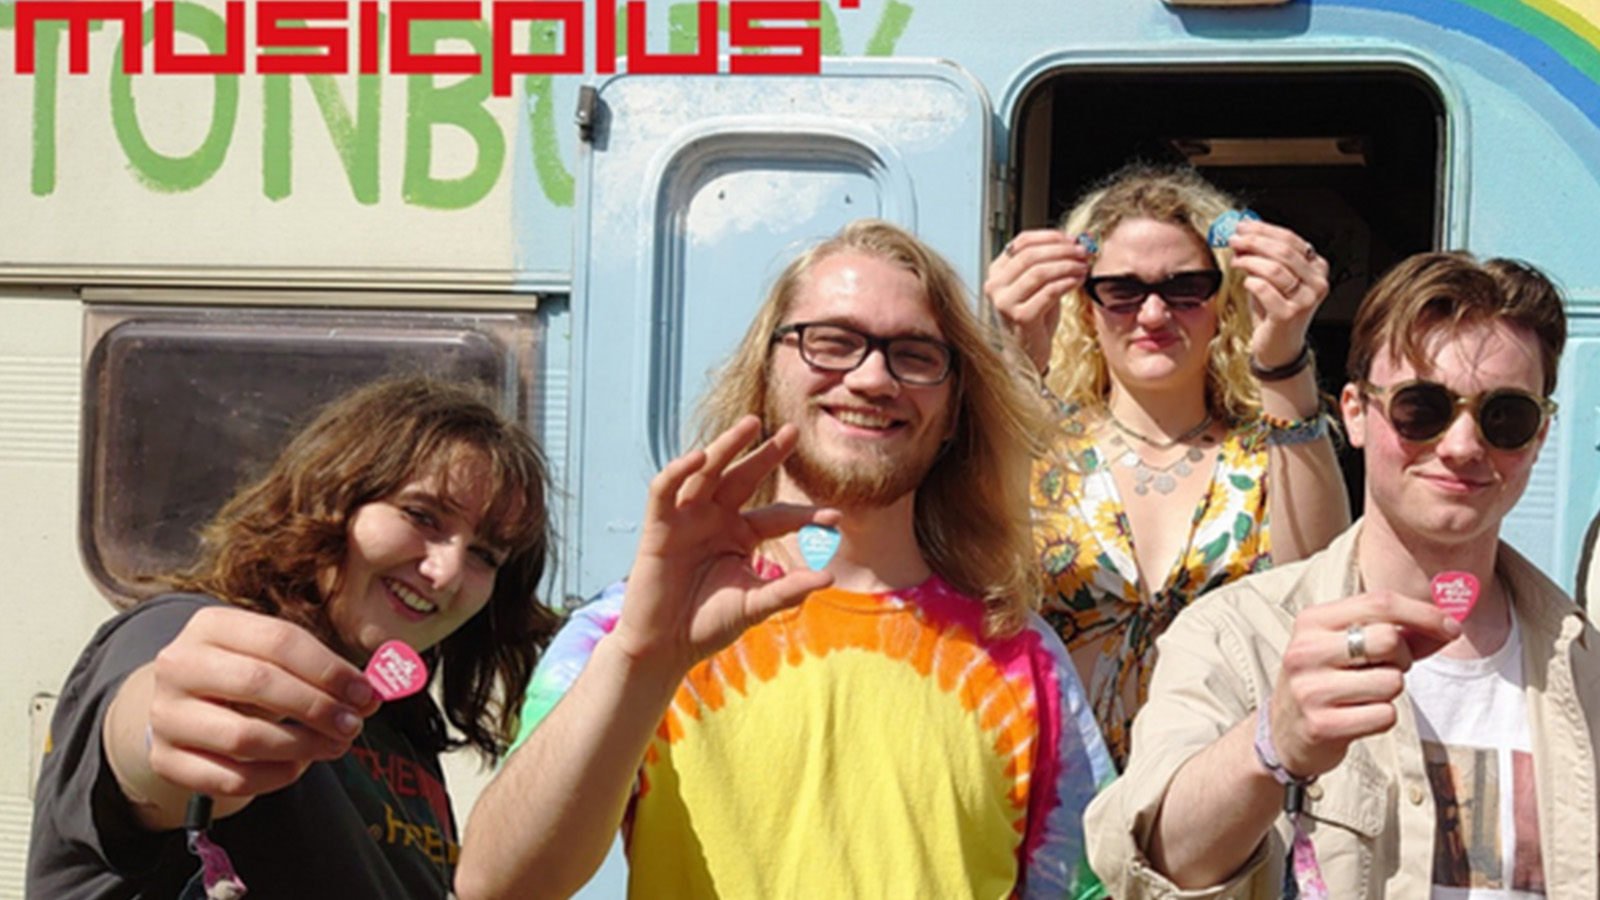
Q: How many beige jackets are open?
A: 1